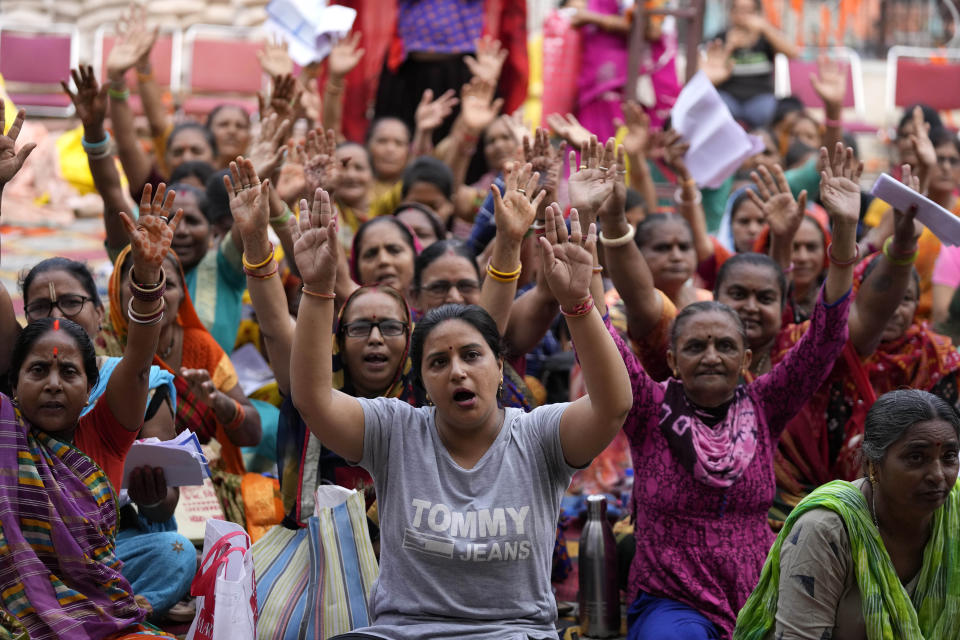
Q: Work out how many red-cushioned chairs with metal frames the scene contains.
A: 5